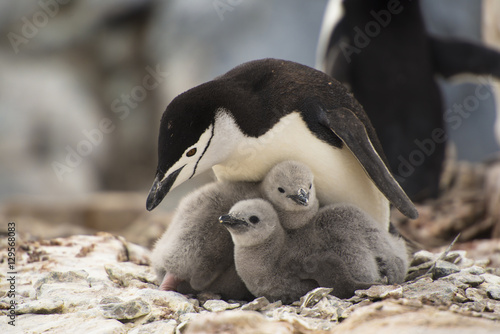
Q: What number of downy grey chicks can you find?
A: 2